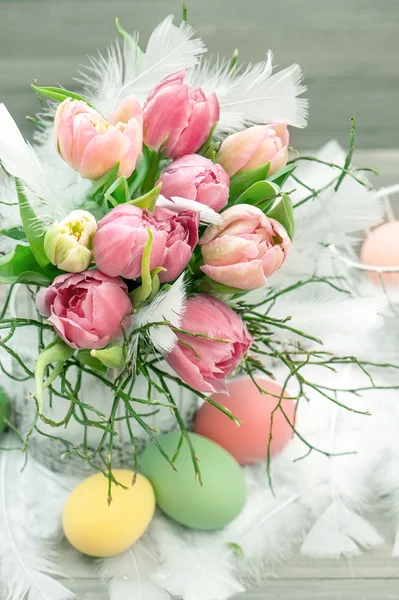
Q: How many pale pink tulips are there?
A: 3